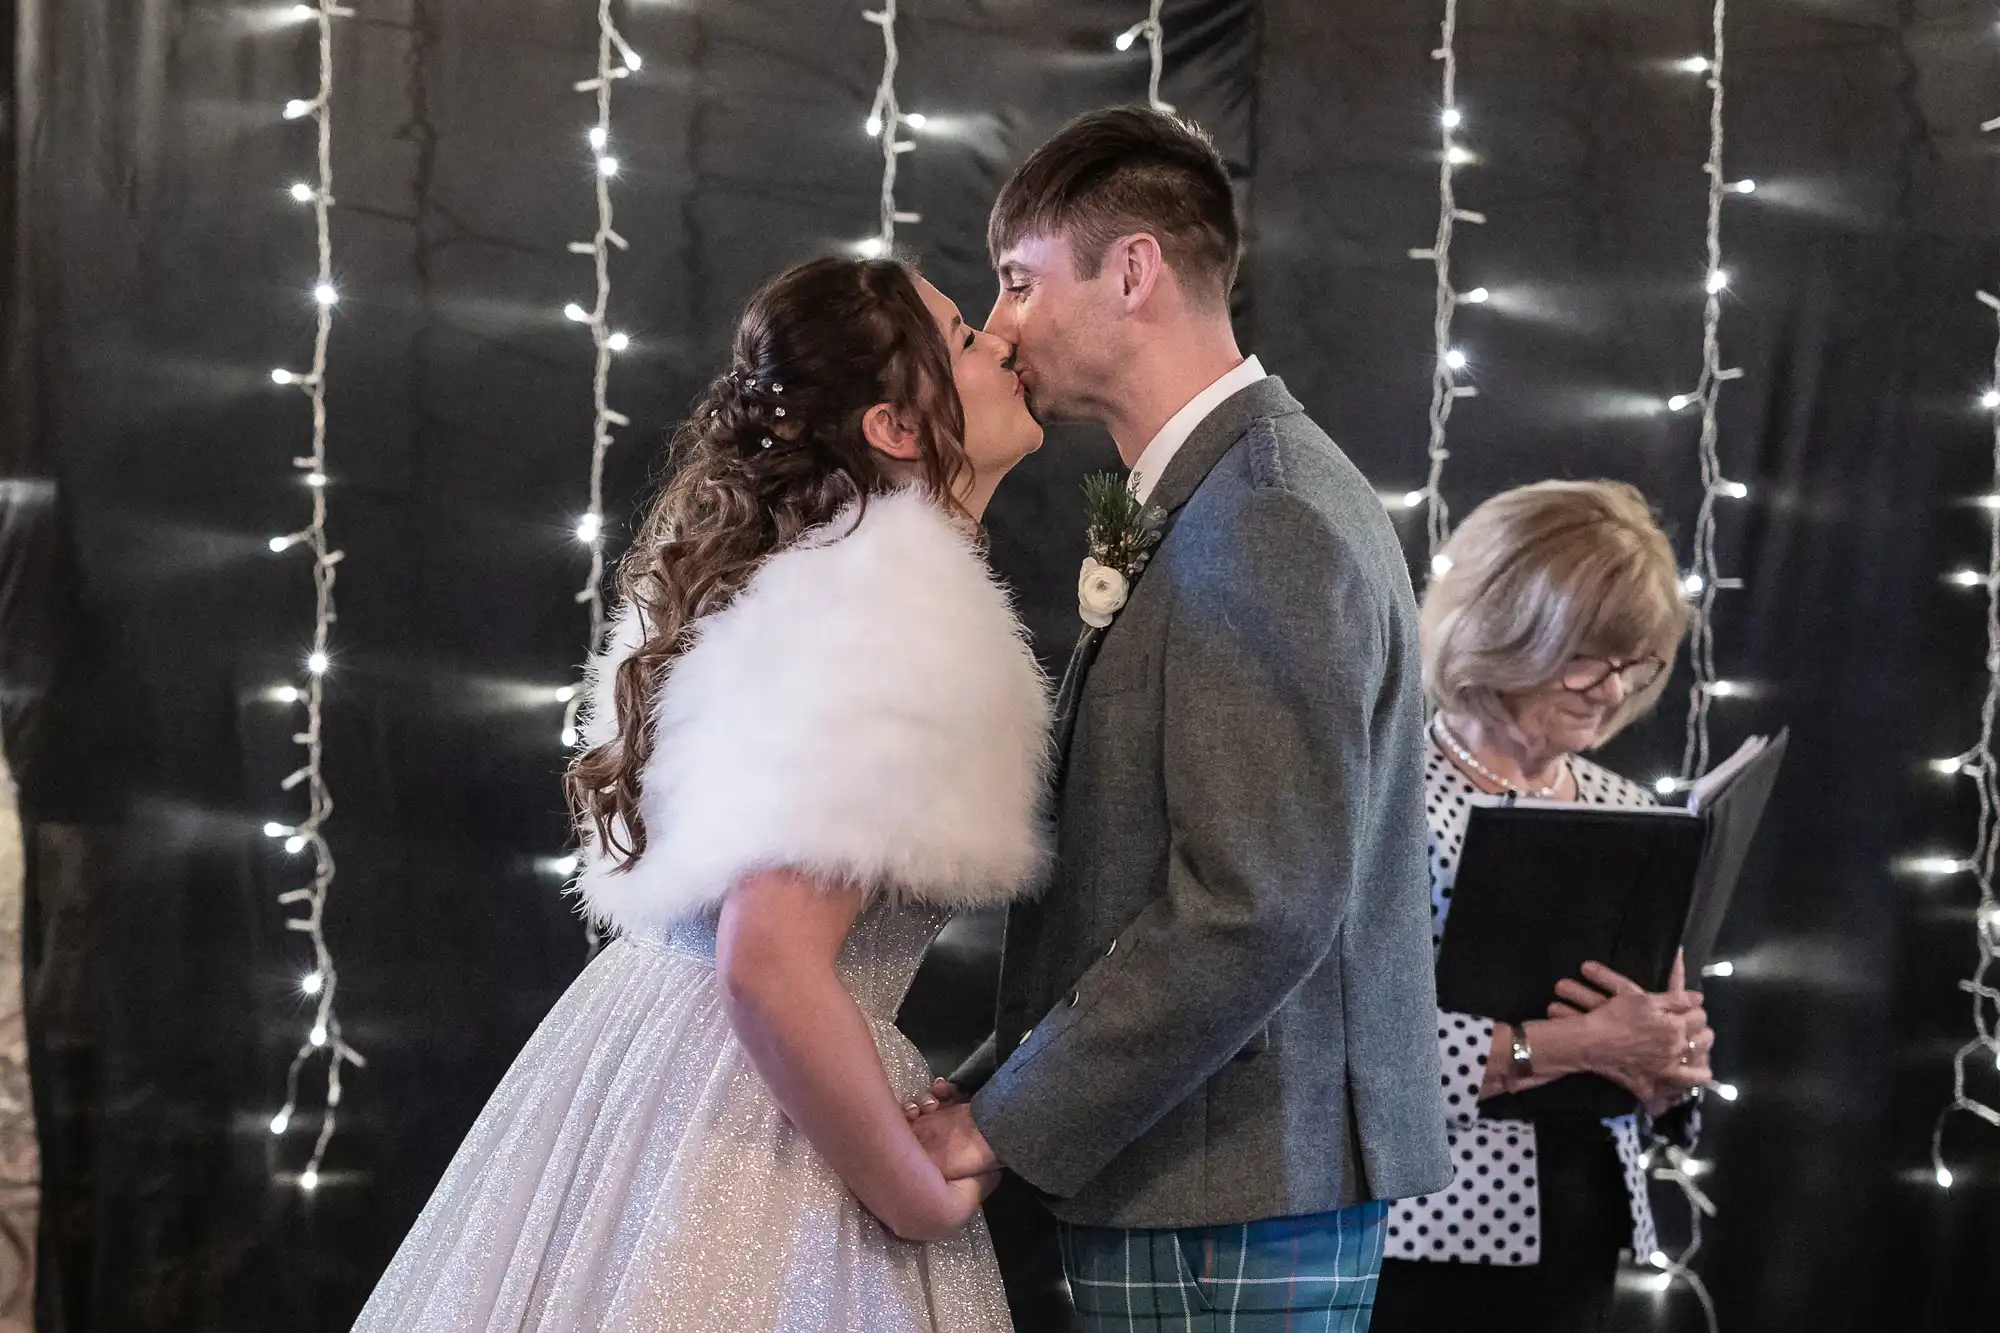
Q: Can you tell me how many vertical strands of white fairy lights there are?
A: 7